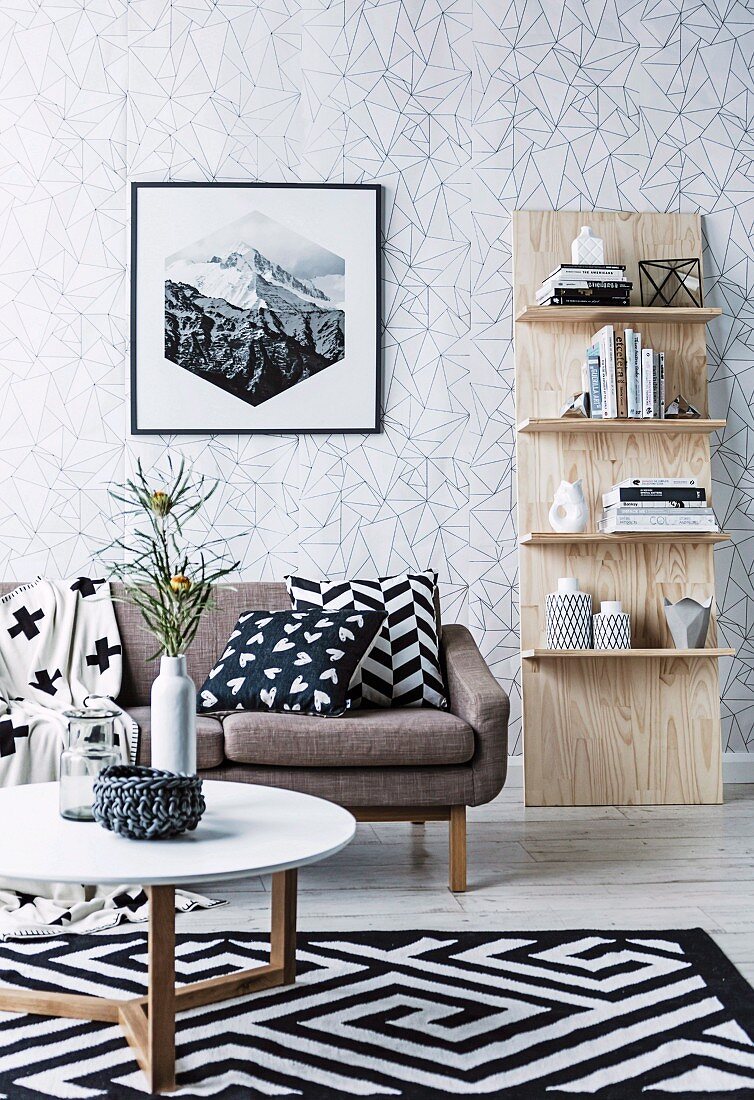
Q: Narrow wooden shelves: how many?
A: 4